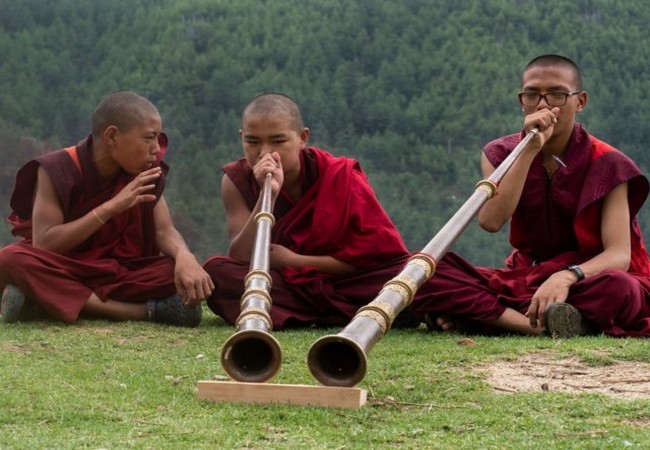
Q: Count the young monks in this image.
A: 3